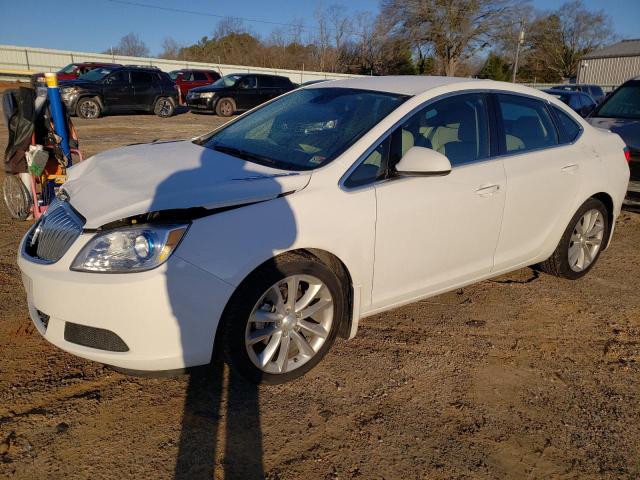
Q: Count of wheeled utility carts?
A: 1